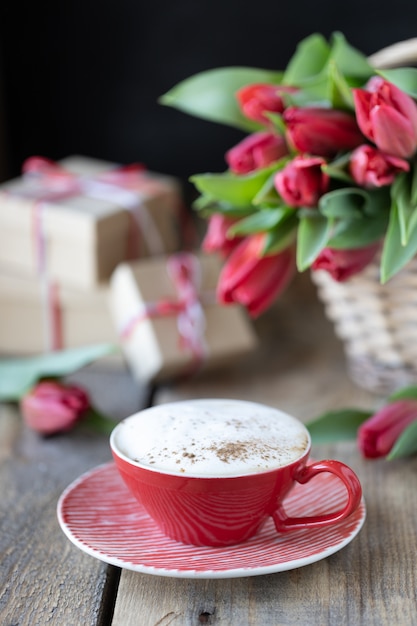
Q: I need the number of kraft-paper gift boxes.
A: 3